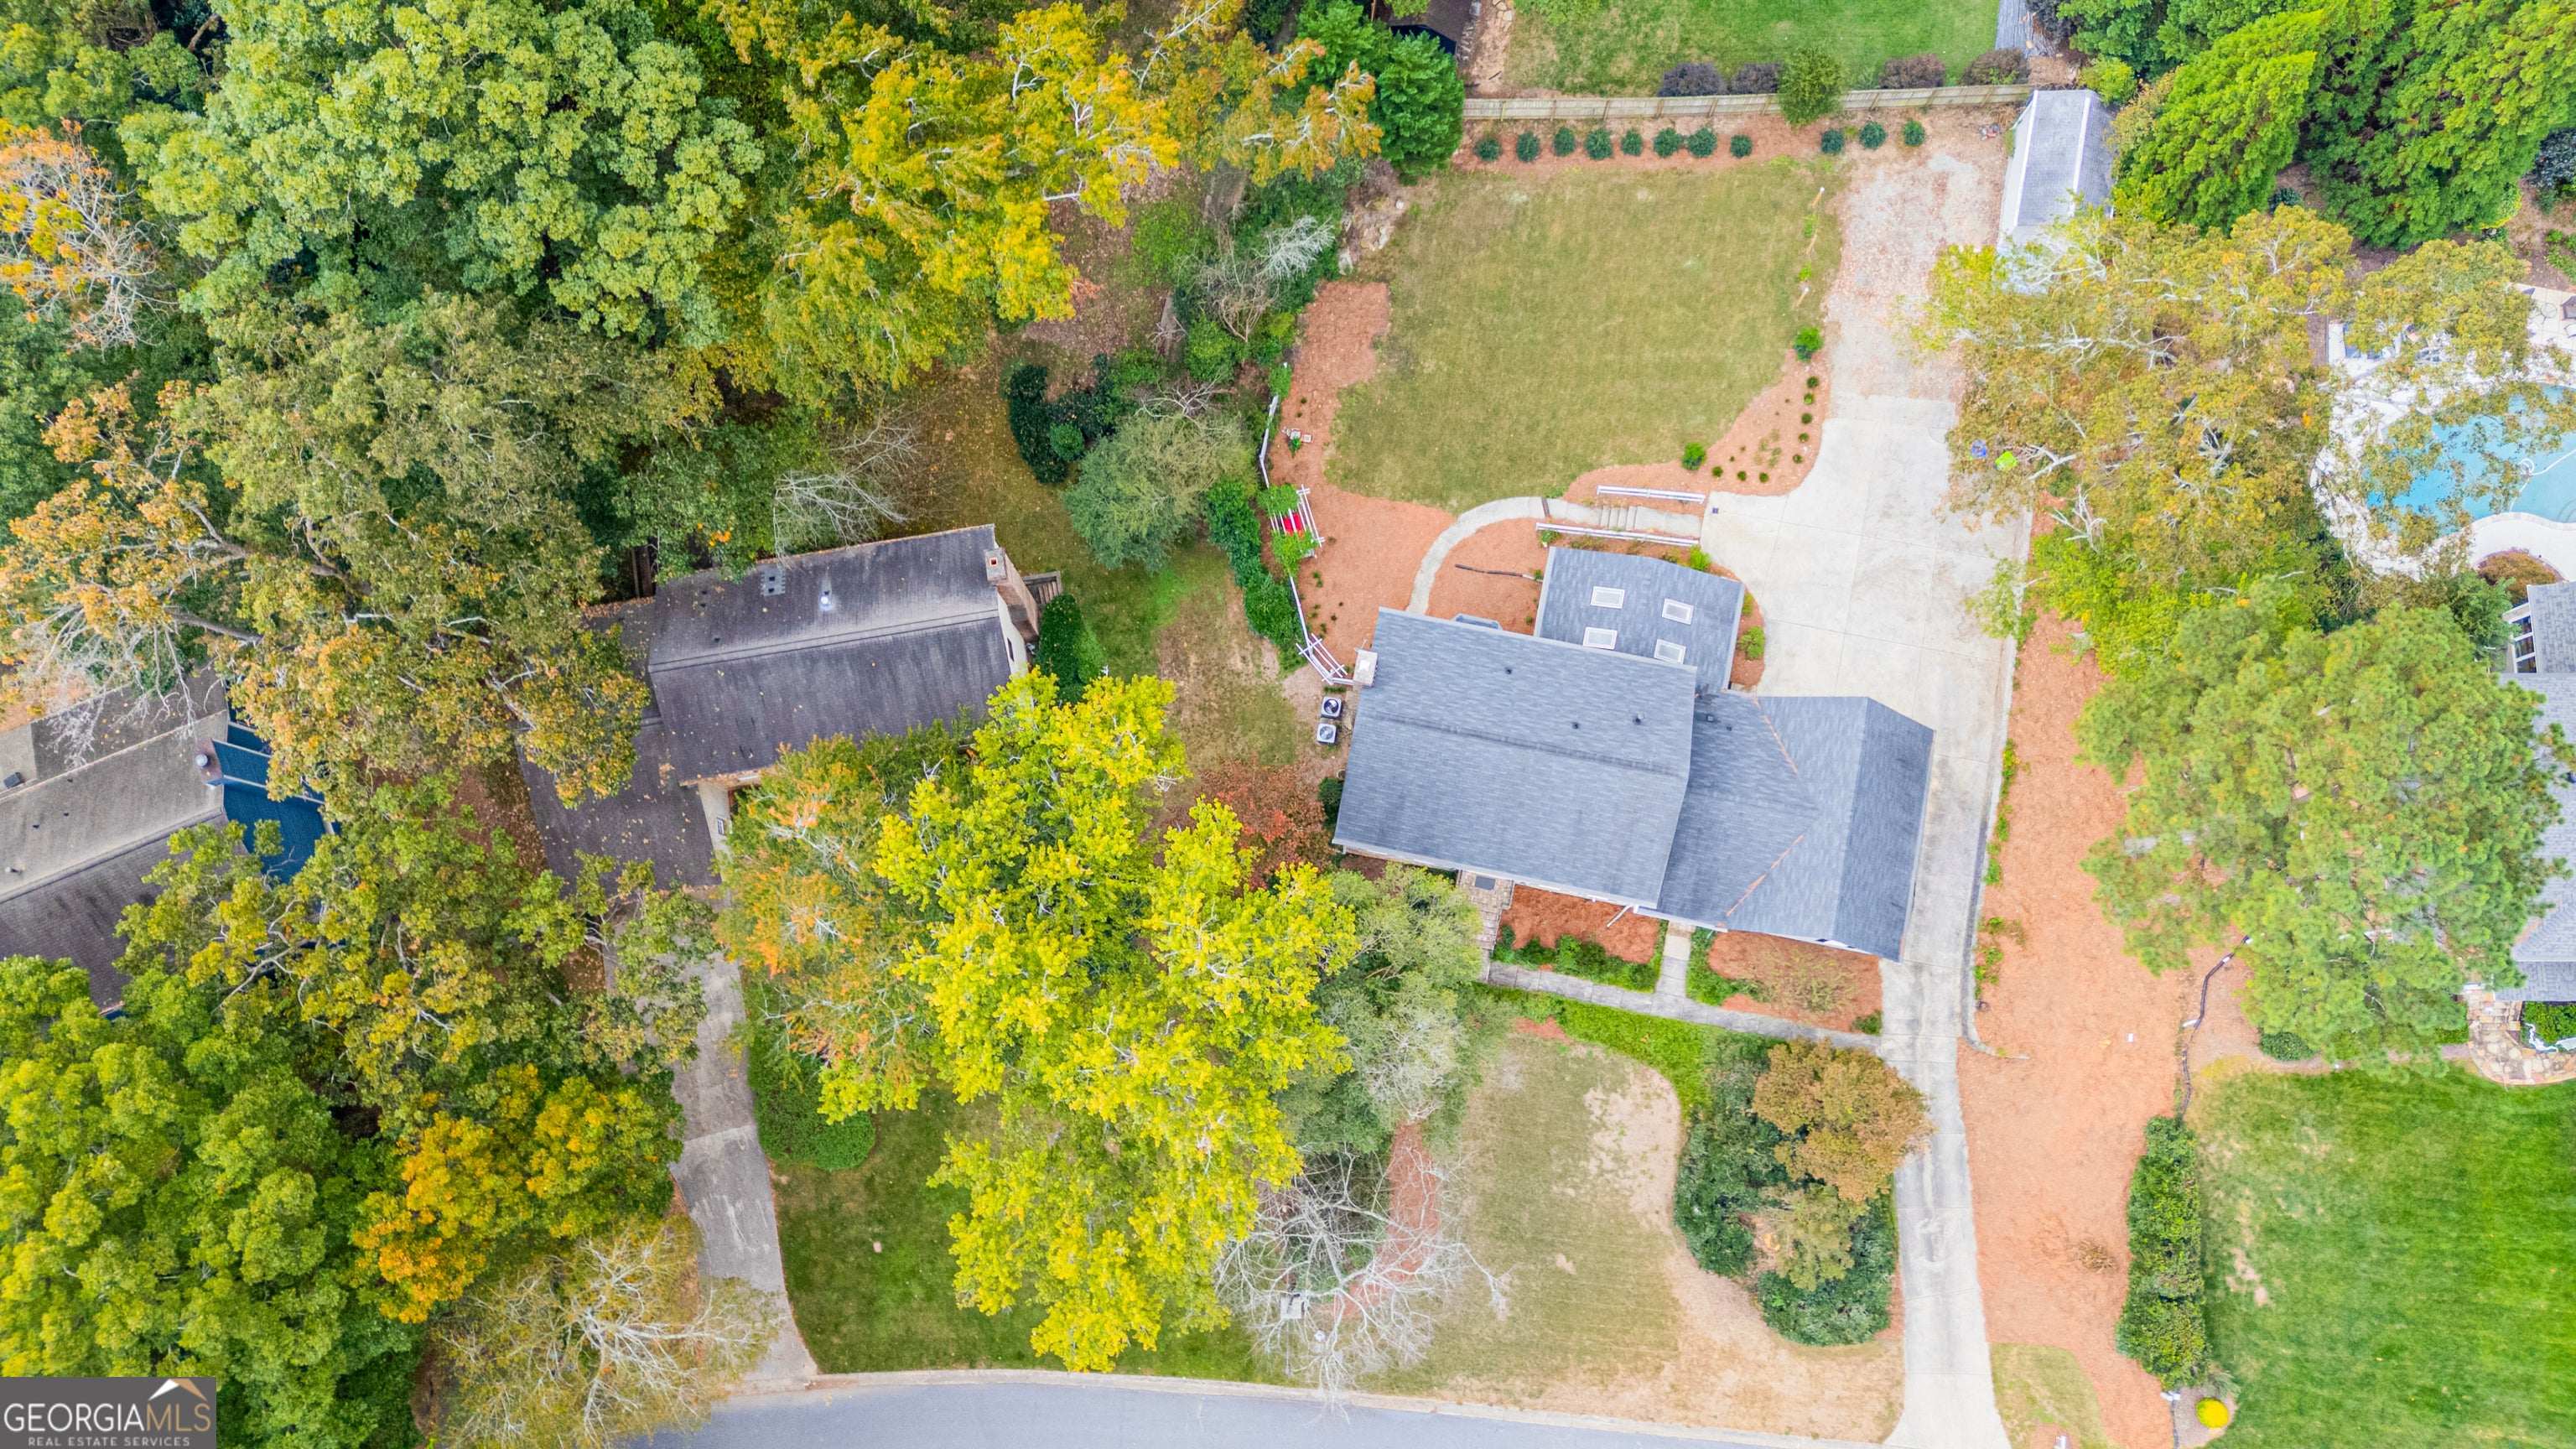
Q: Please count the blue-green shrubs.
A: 11